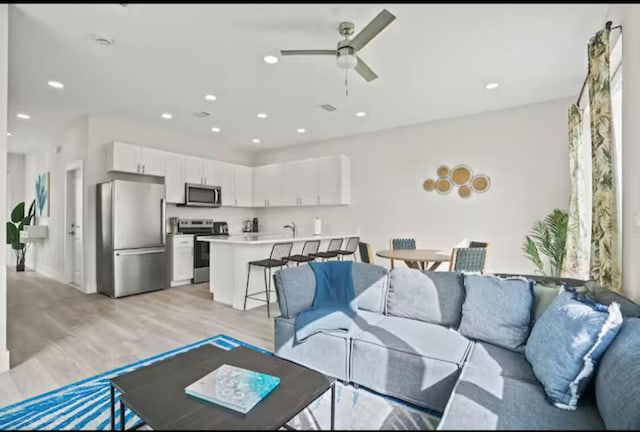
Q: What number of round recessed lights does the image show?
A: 12